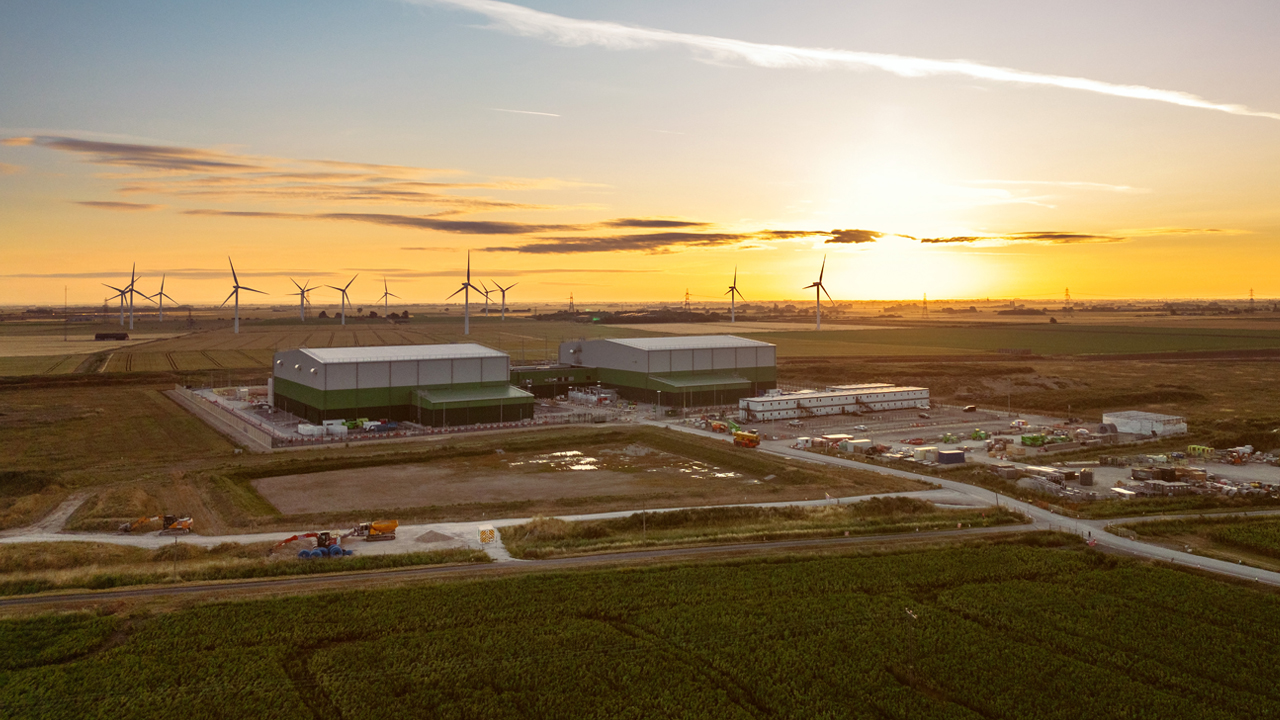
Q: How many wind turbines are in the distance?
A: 13